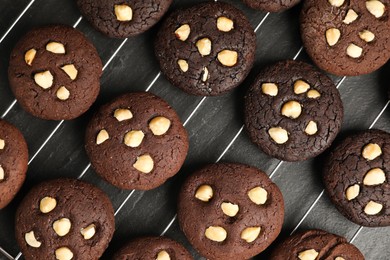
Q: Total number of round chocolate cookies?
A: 13